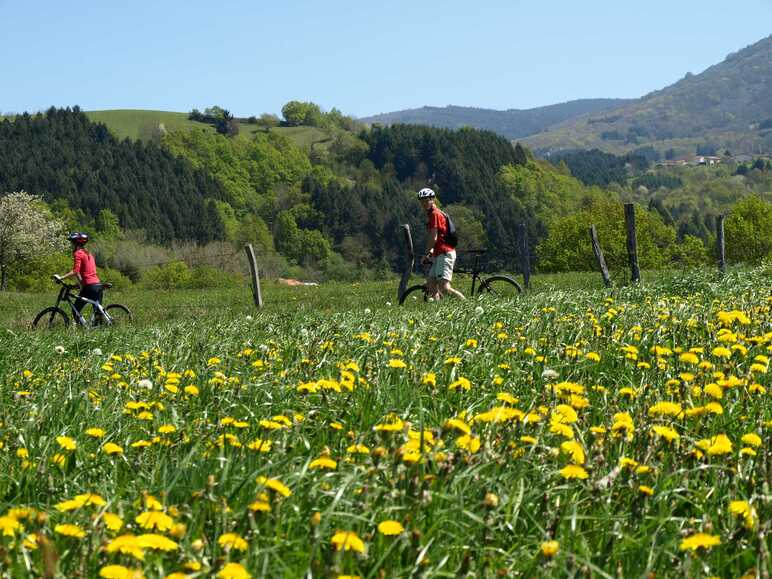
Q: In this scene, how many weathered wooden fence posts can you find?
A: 6